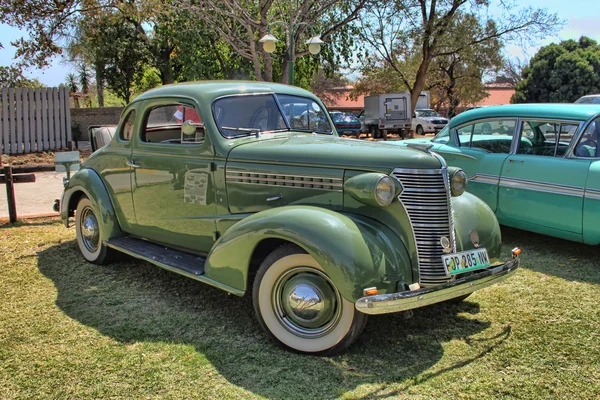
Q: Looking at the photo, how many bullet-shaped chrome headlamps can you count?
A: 2